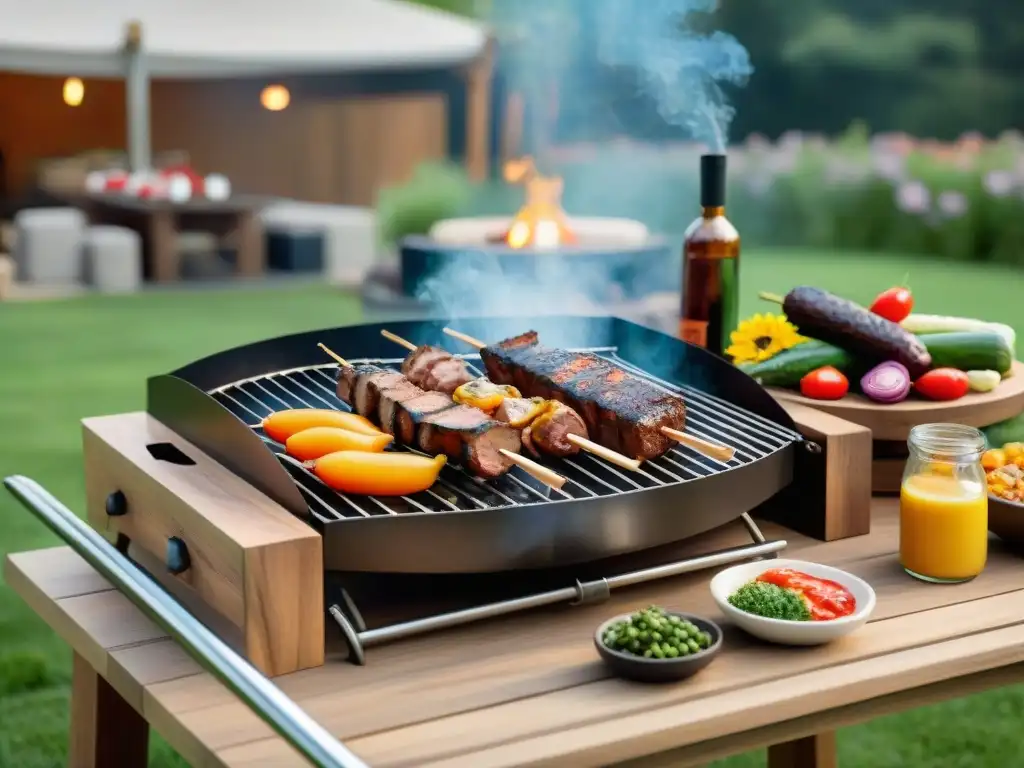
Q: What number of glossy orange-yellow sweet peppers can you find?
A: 3